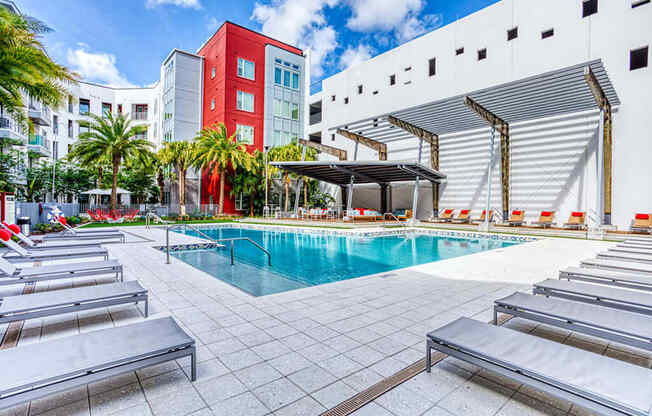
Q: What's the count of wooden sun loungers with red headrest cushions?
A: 7